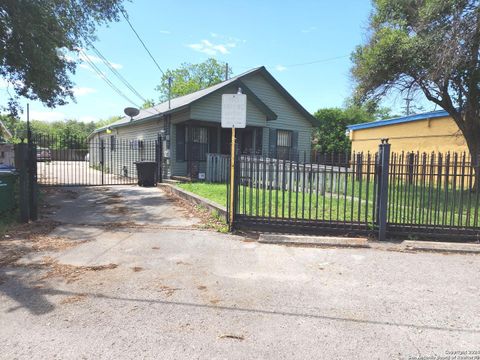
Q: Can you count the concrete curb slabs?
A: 2